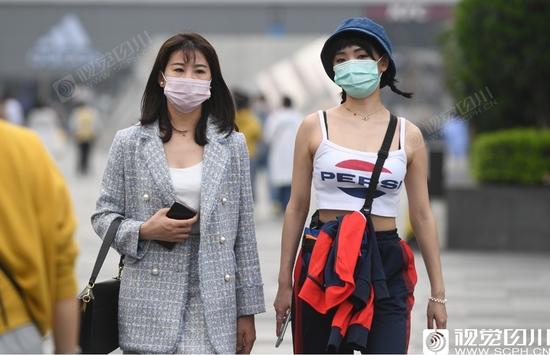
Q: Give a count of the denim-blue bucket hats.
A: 1